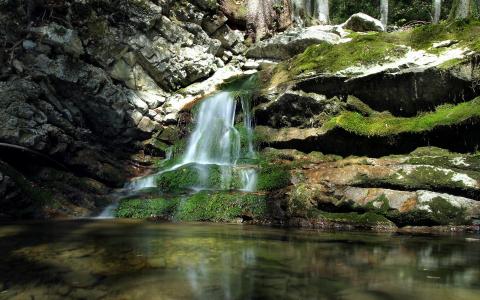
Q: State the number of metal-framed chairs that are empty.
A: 0